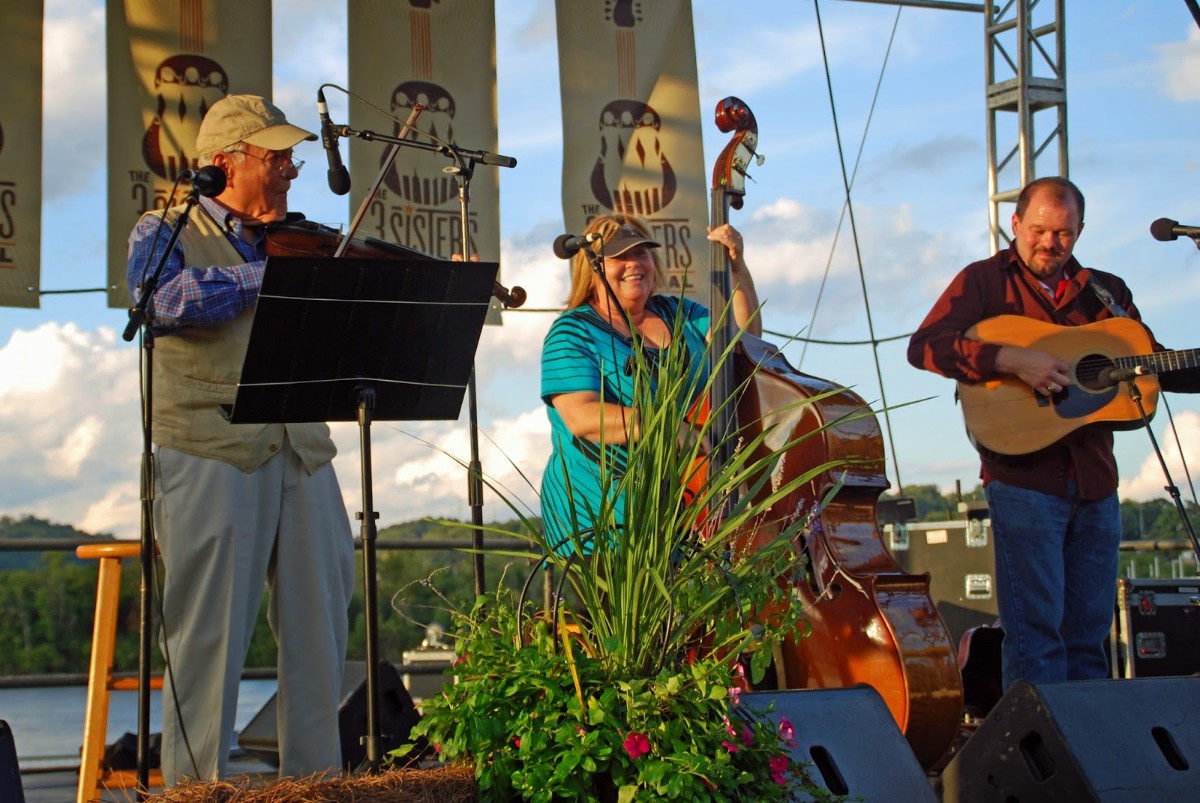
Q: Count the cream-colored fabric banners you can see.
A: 4